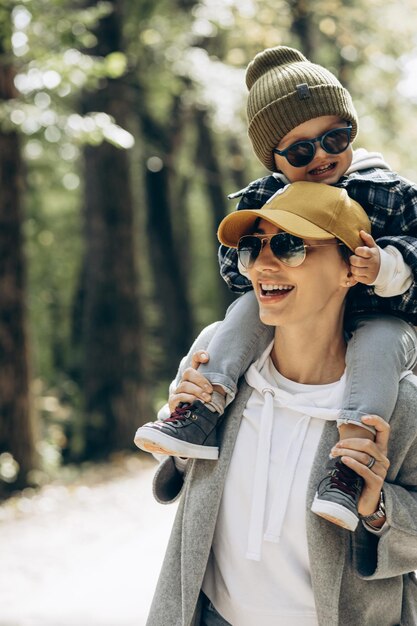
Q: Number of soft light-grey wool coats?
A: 1